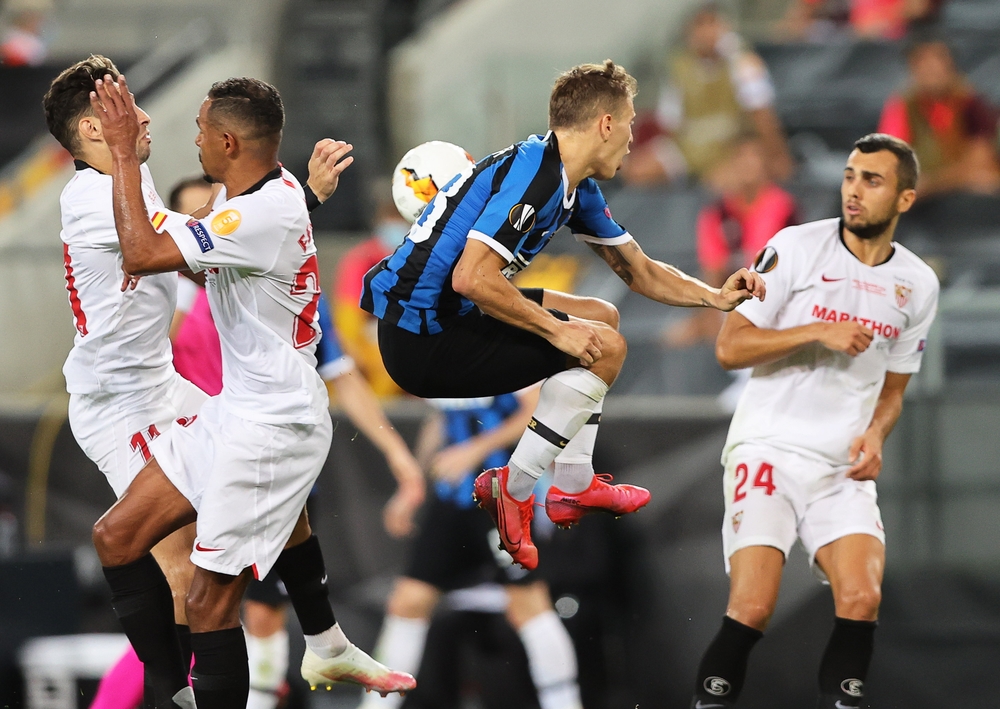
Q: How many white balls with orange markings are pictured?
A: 1